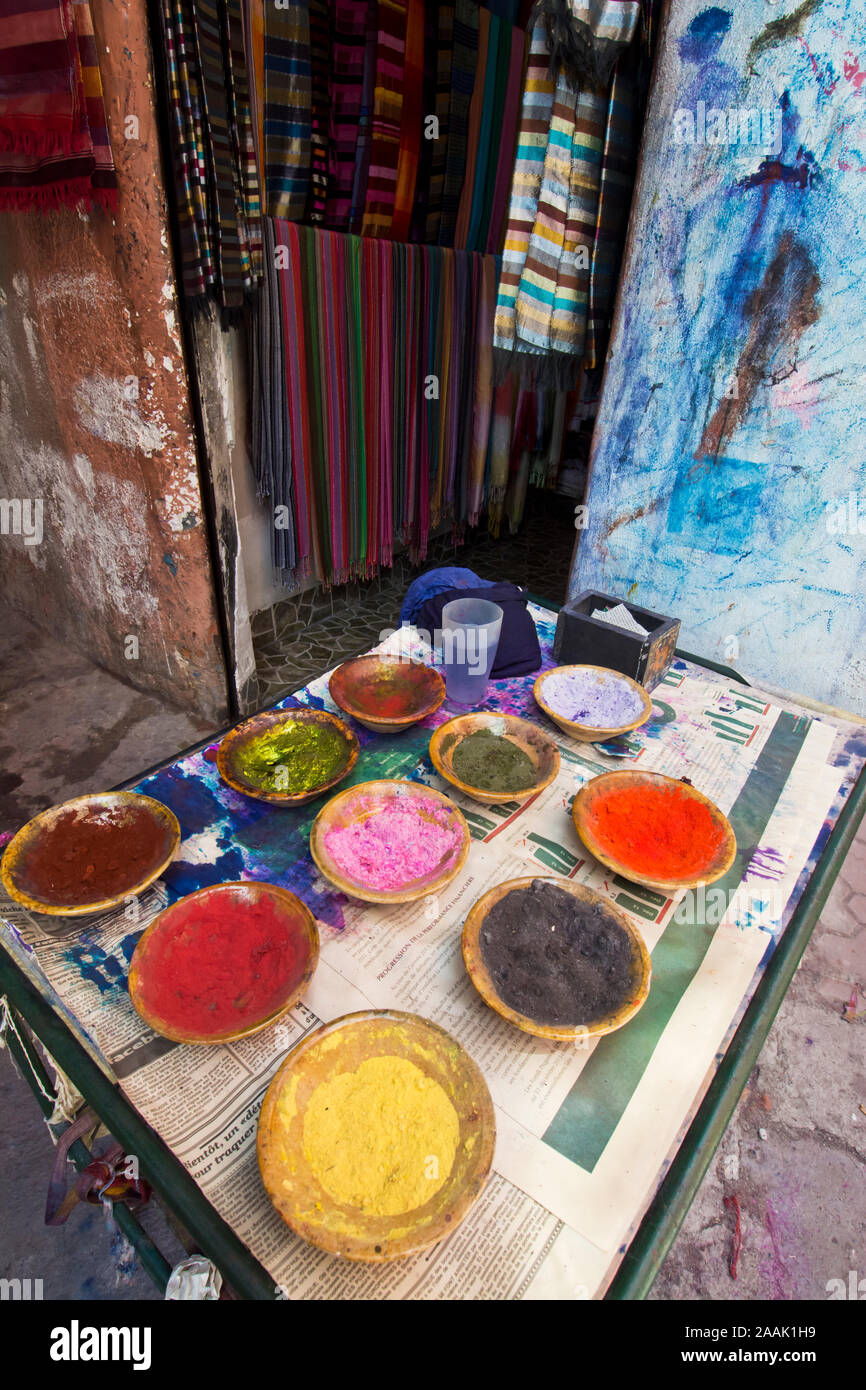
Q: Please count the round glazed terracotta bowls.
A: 10